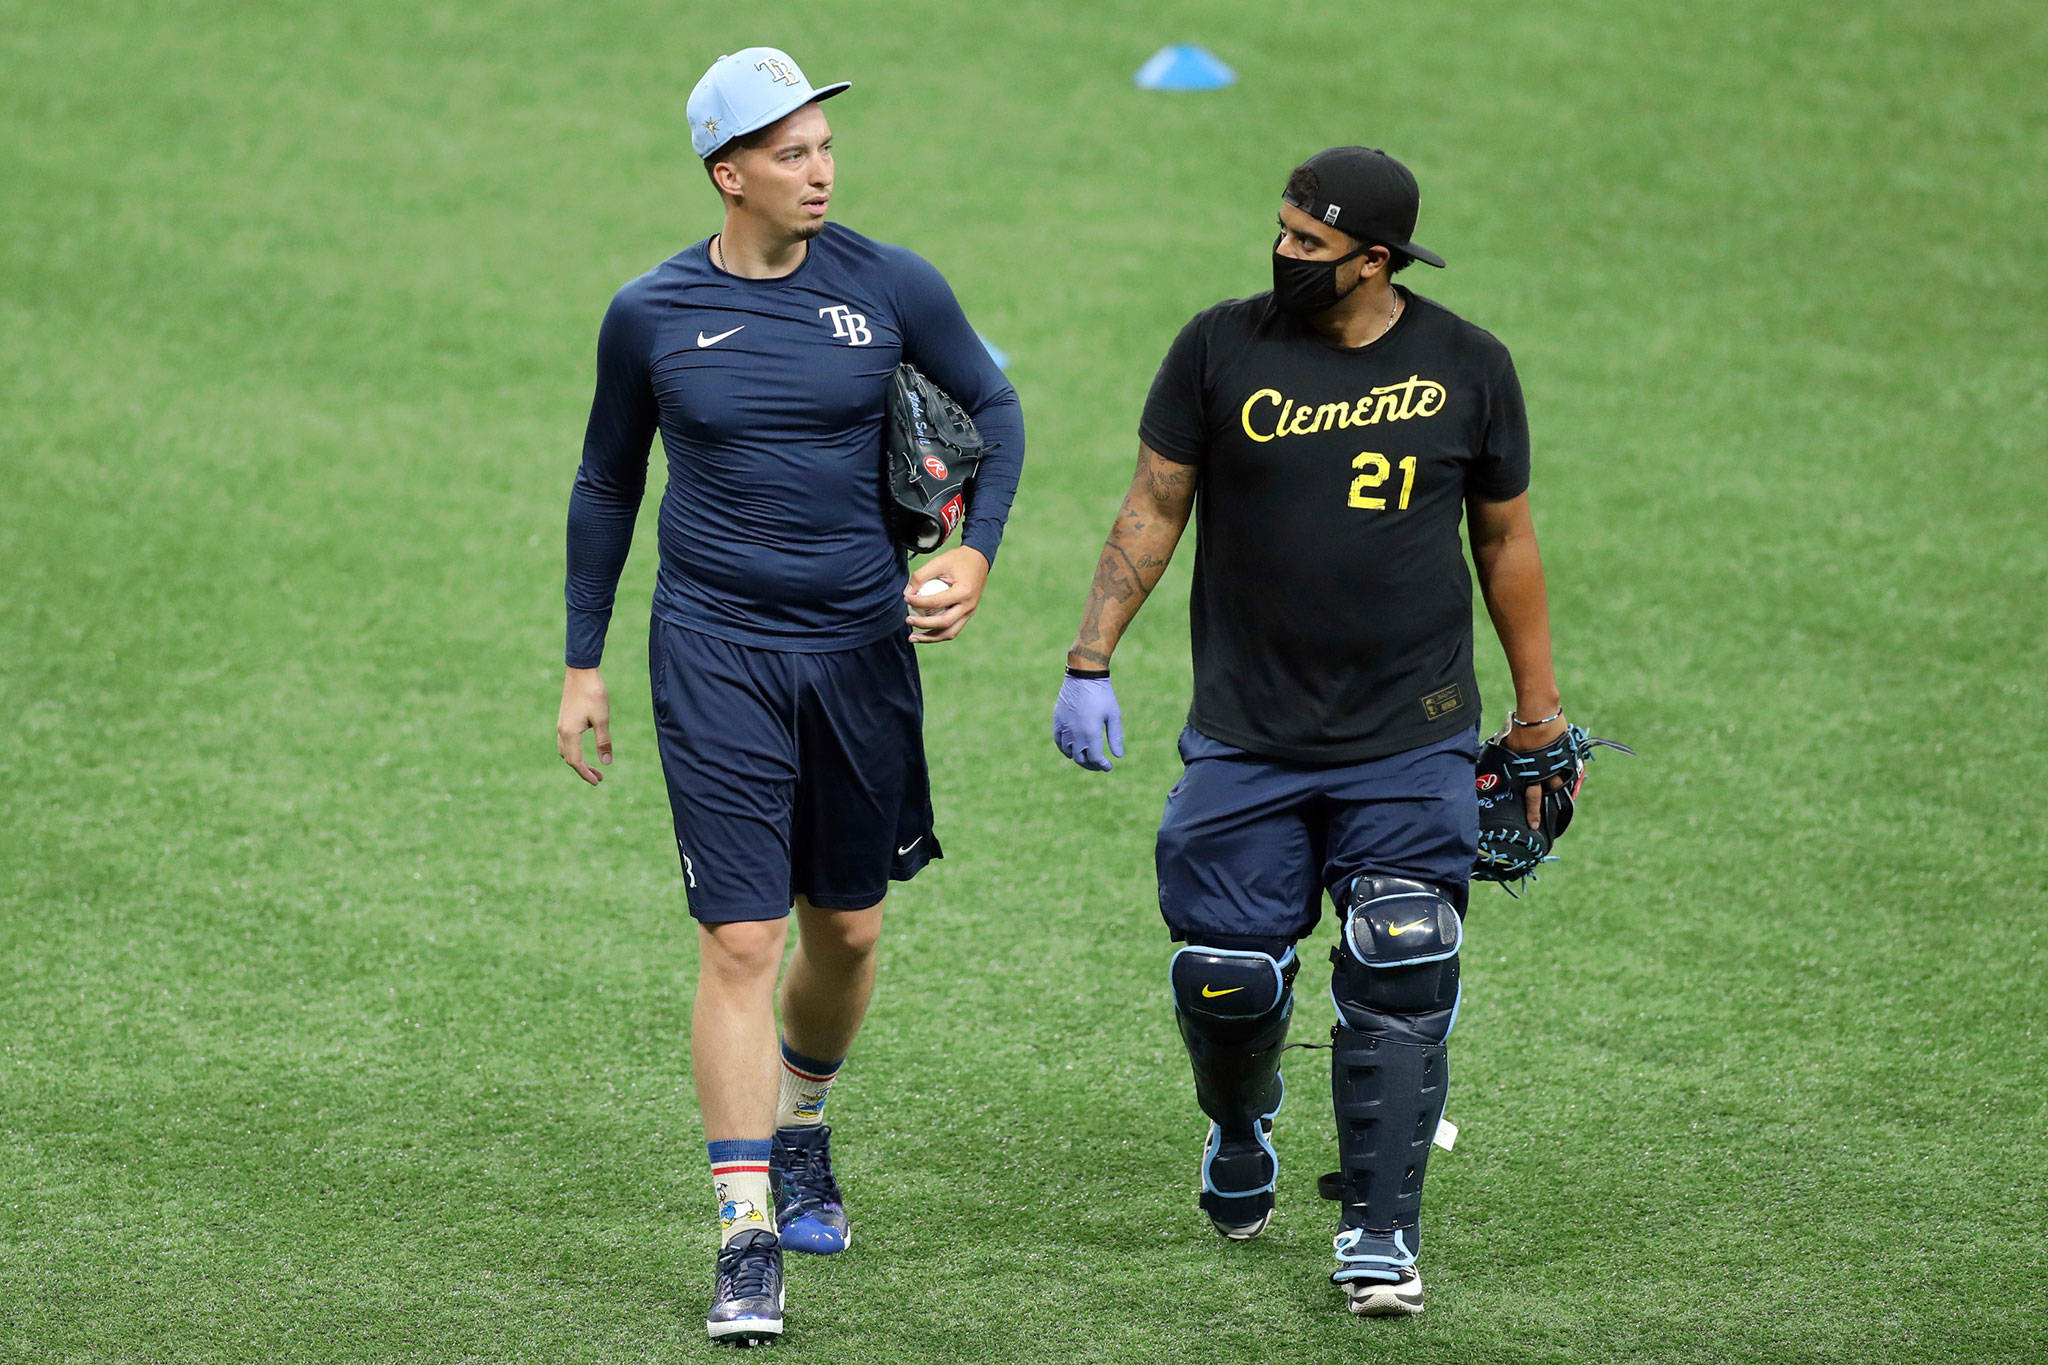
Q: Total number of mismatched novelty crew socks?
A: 2